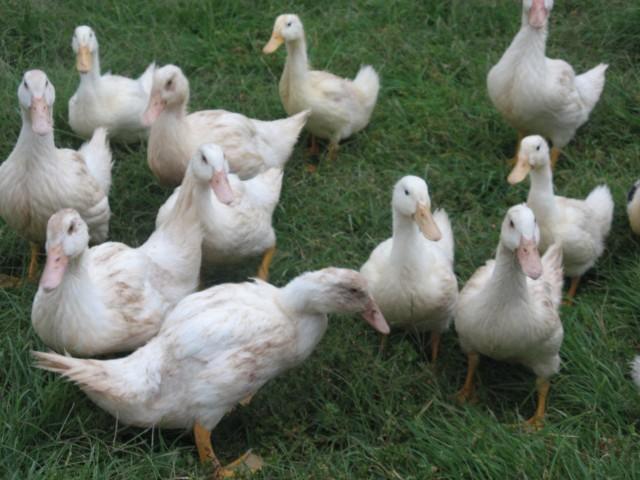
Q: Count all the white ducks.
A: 11